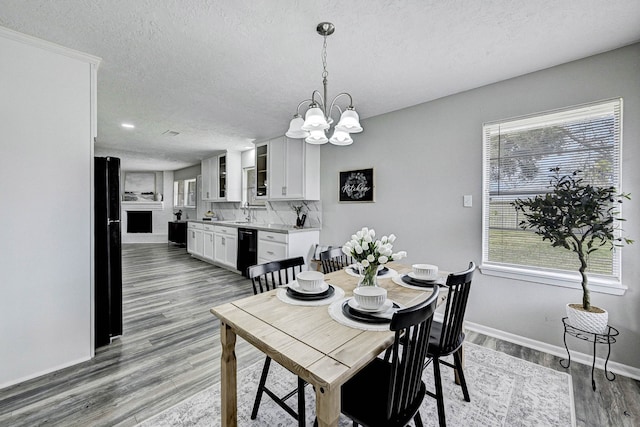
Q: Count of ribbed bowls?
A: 3